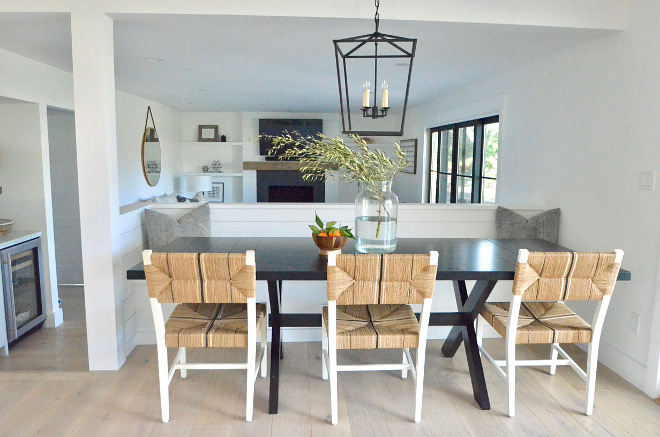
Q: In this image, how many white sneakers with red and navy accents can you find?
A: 0